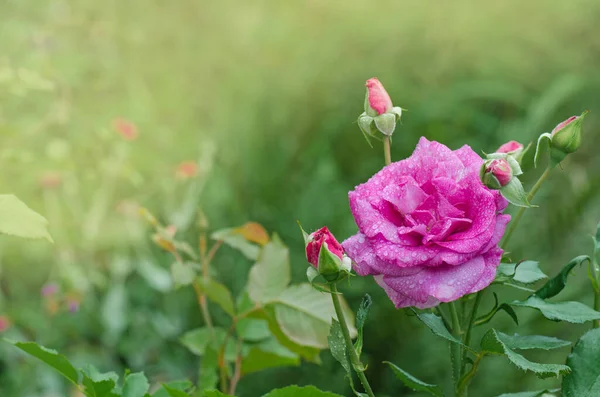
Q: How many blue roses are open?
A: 0